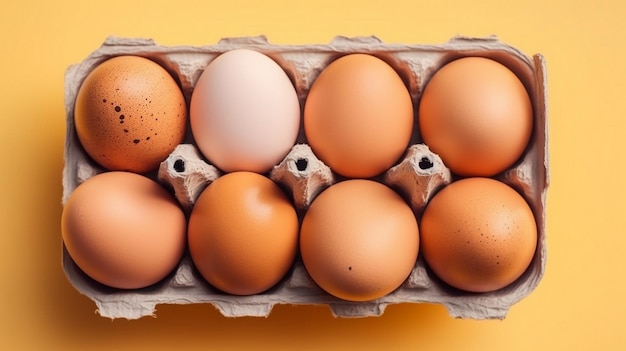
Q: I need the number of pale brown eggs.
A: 7